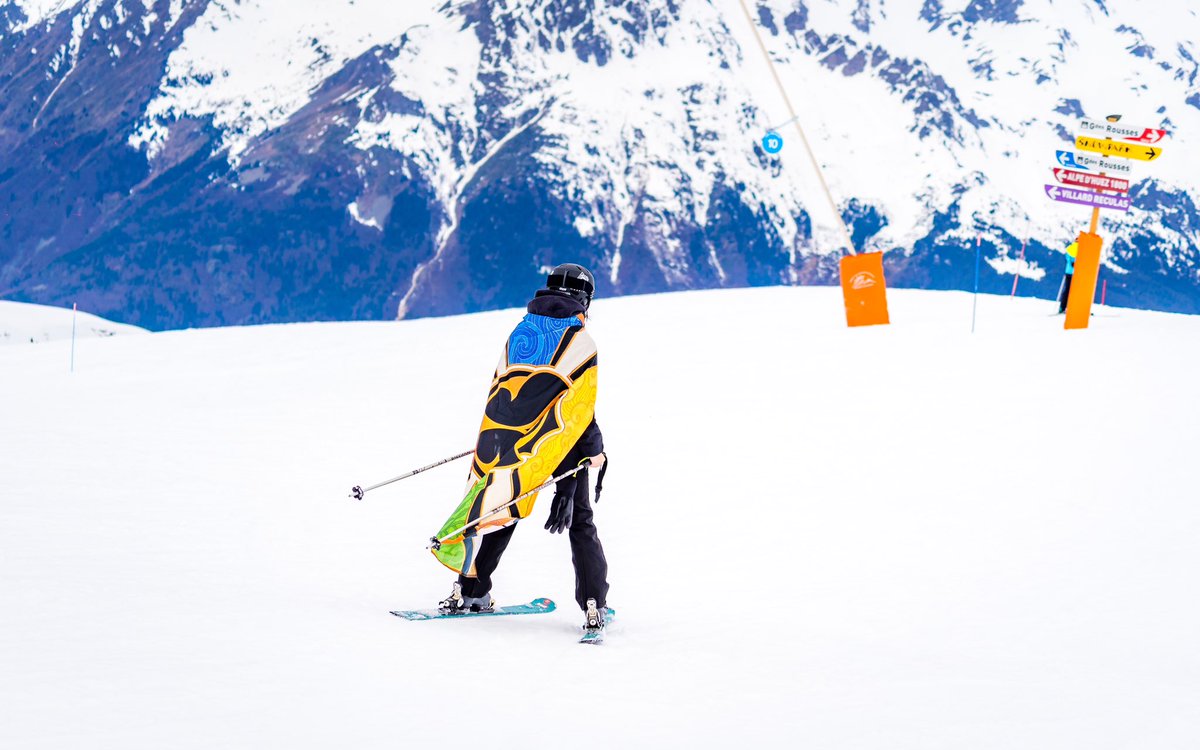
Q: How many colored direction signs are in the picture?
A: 5